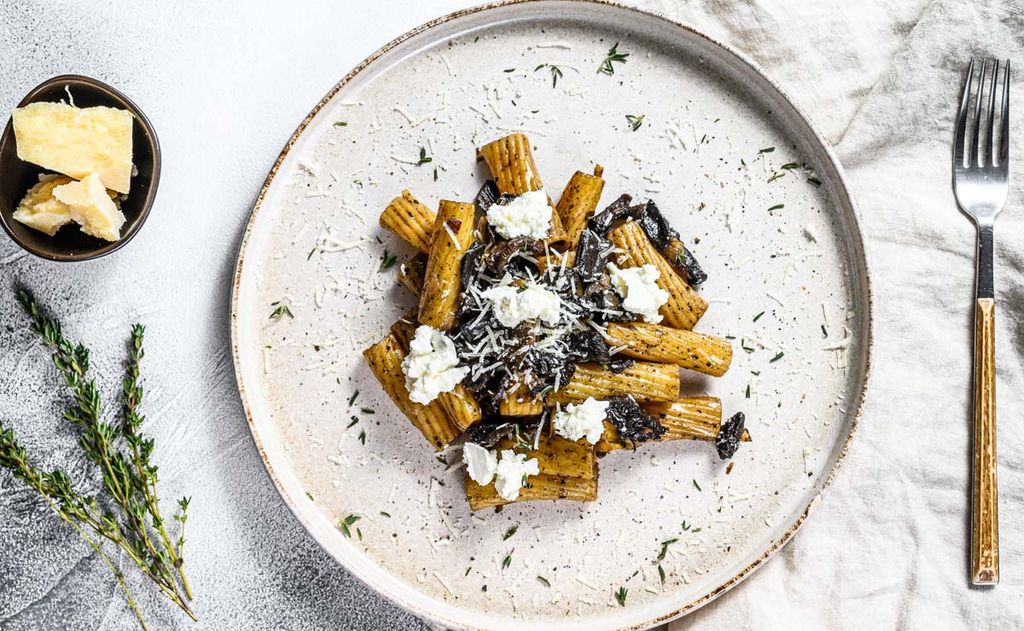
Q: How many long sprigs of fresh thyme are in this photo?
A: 3